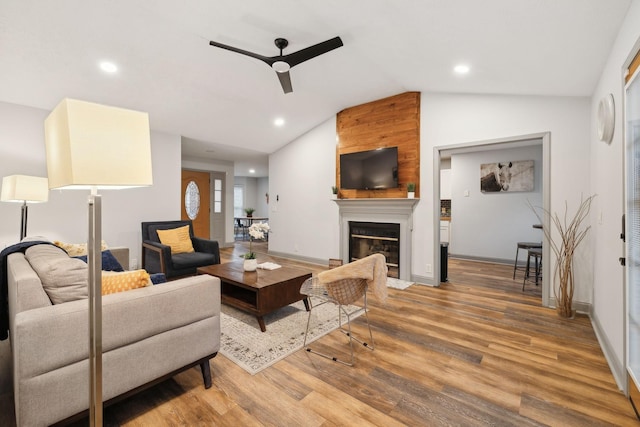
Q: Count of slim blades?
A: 3